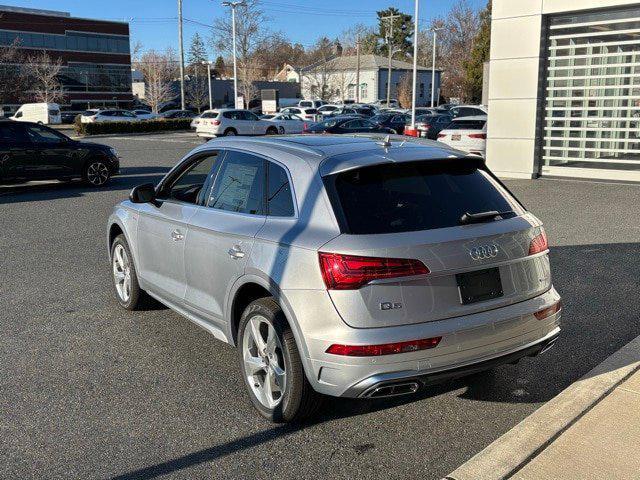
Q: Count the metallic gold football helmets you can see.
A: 0